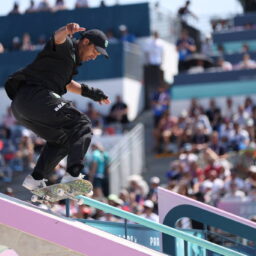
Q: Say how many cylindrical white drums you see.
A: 0